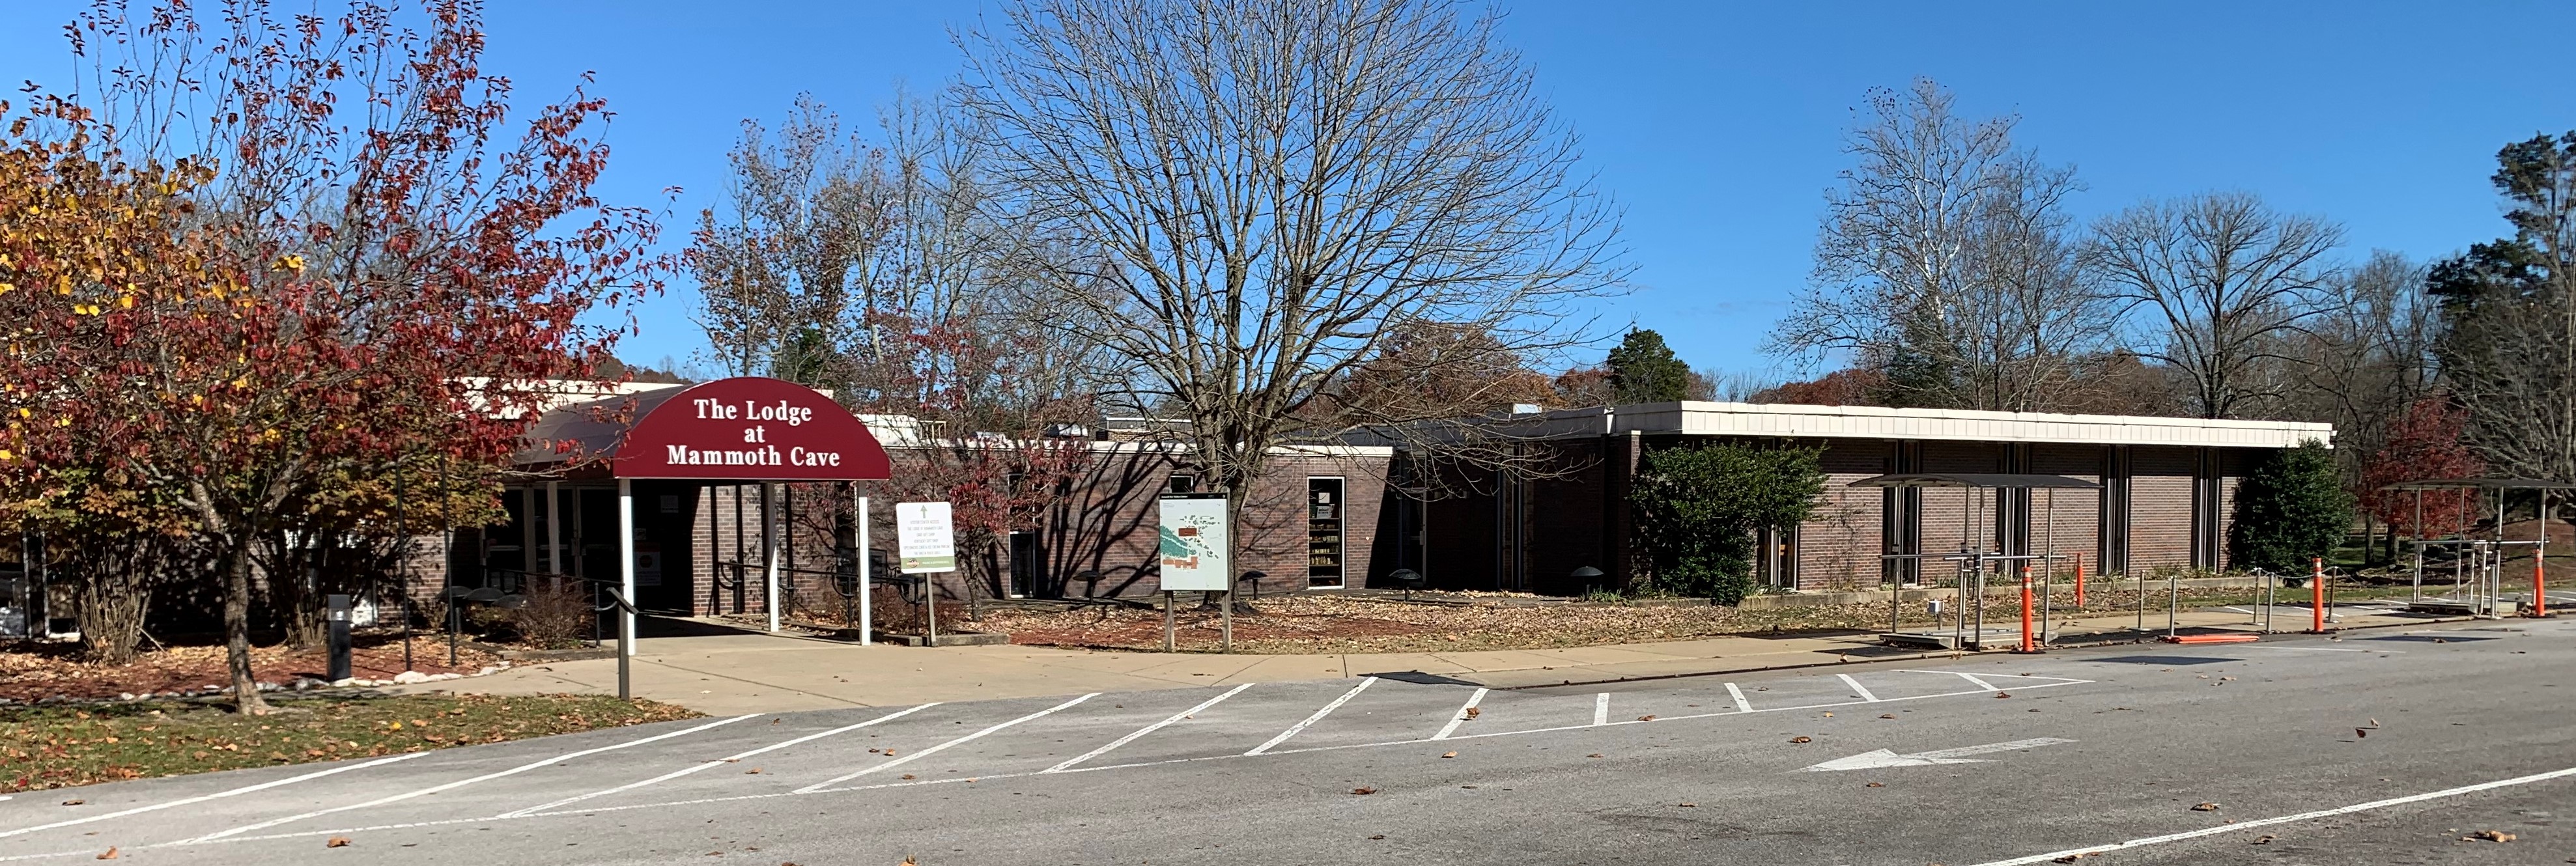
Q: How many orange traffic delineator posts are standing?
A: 4